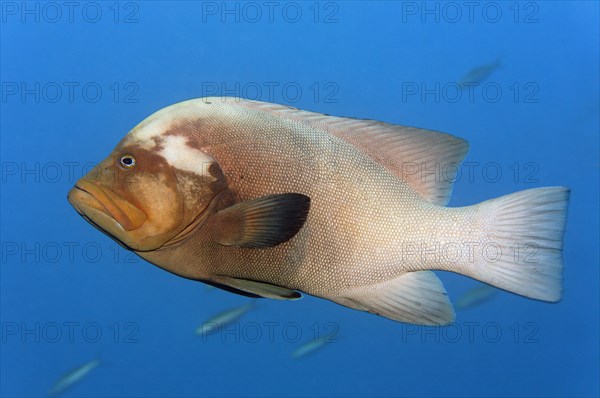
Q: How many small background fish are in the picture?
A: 5